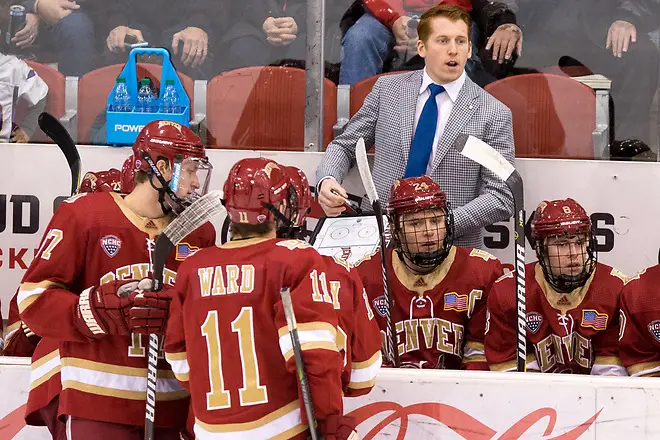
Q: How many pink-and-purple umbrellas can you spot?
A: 0